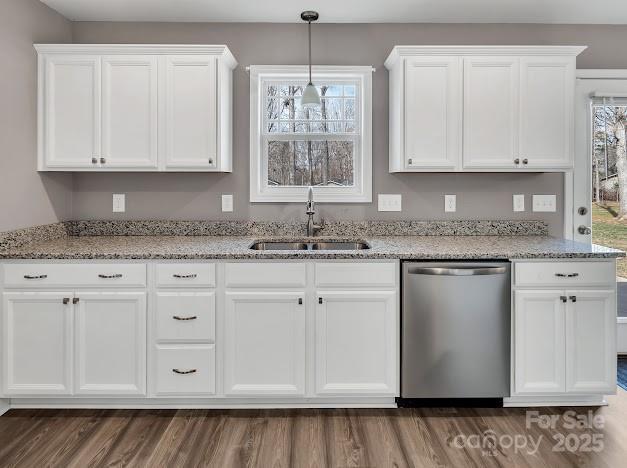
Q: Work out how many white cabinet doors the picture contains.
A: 12